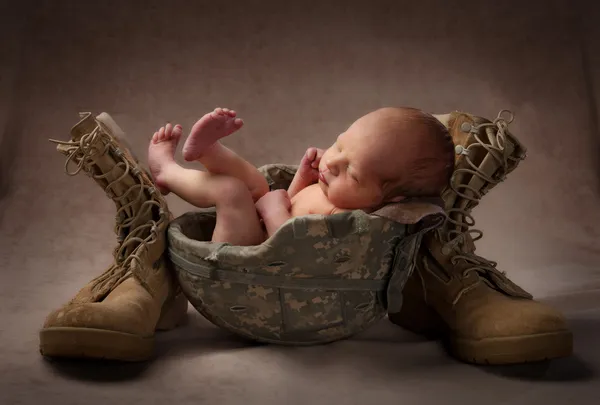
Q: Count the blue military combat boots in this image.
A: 0